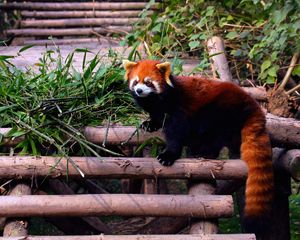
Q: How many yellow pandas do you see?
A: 0